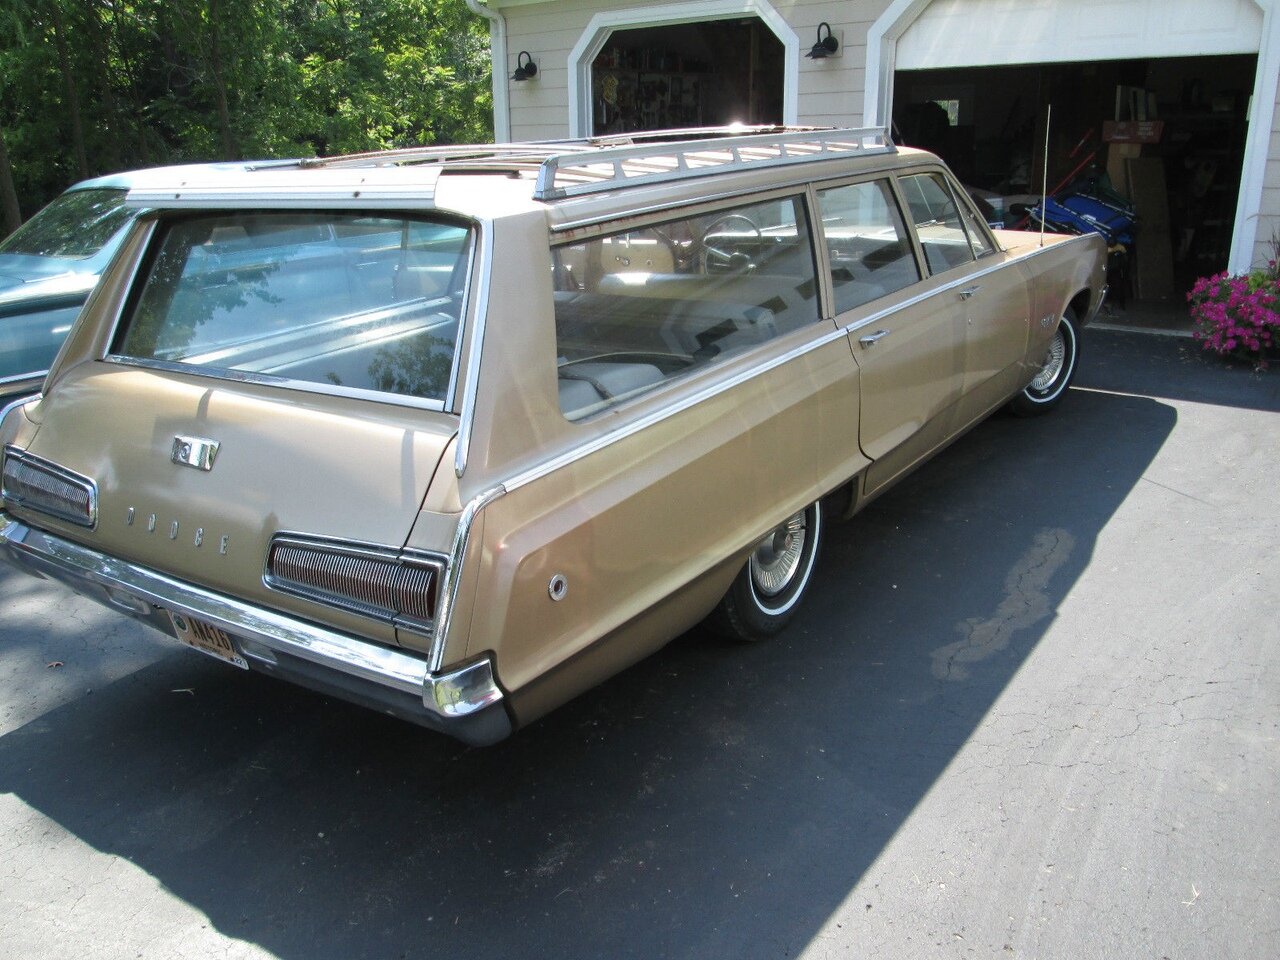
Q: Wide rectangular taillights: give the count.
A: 2